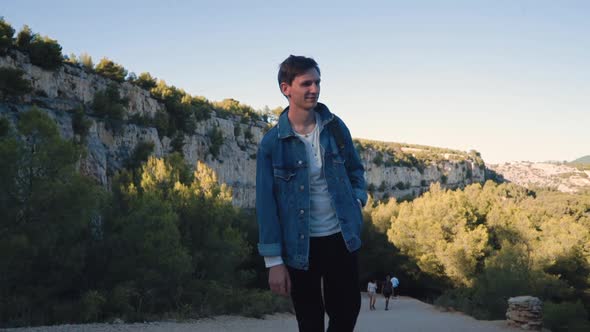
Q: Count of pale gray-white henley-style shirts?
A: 1